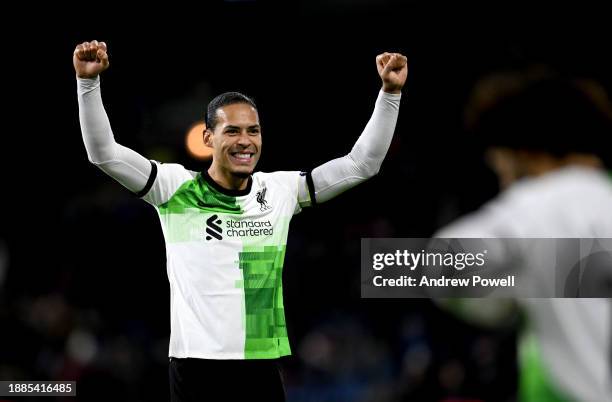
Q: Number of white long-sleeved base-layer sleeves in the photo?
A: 2